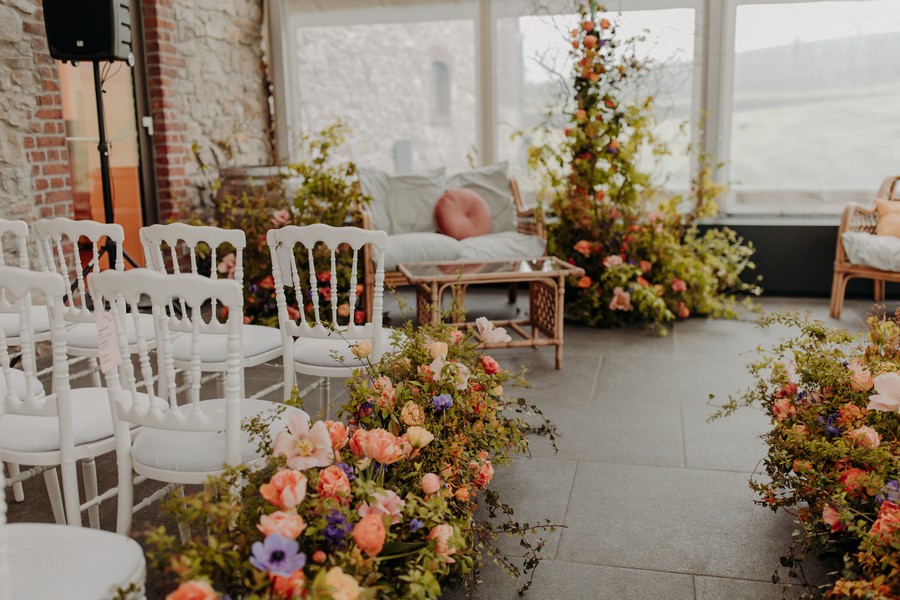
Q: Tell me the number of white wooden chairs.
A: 7